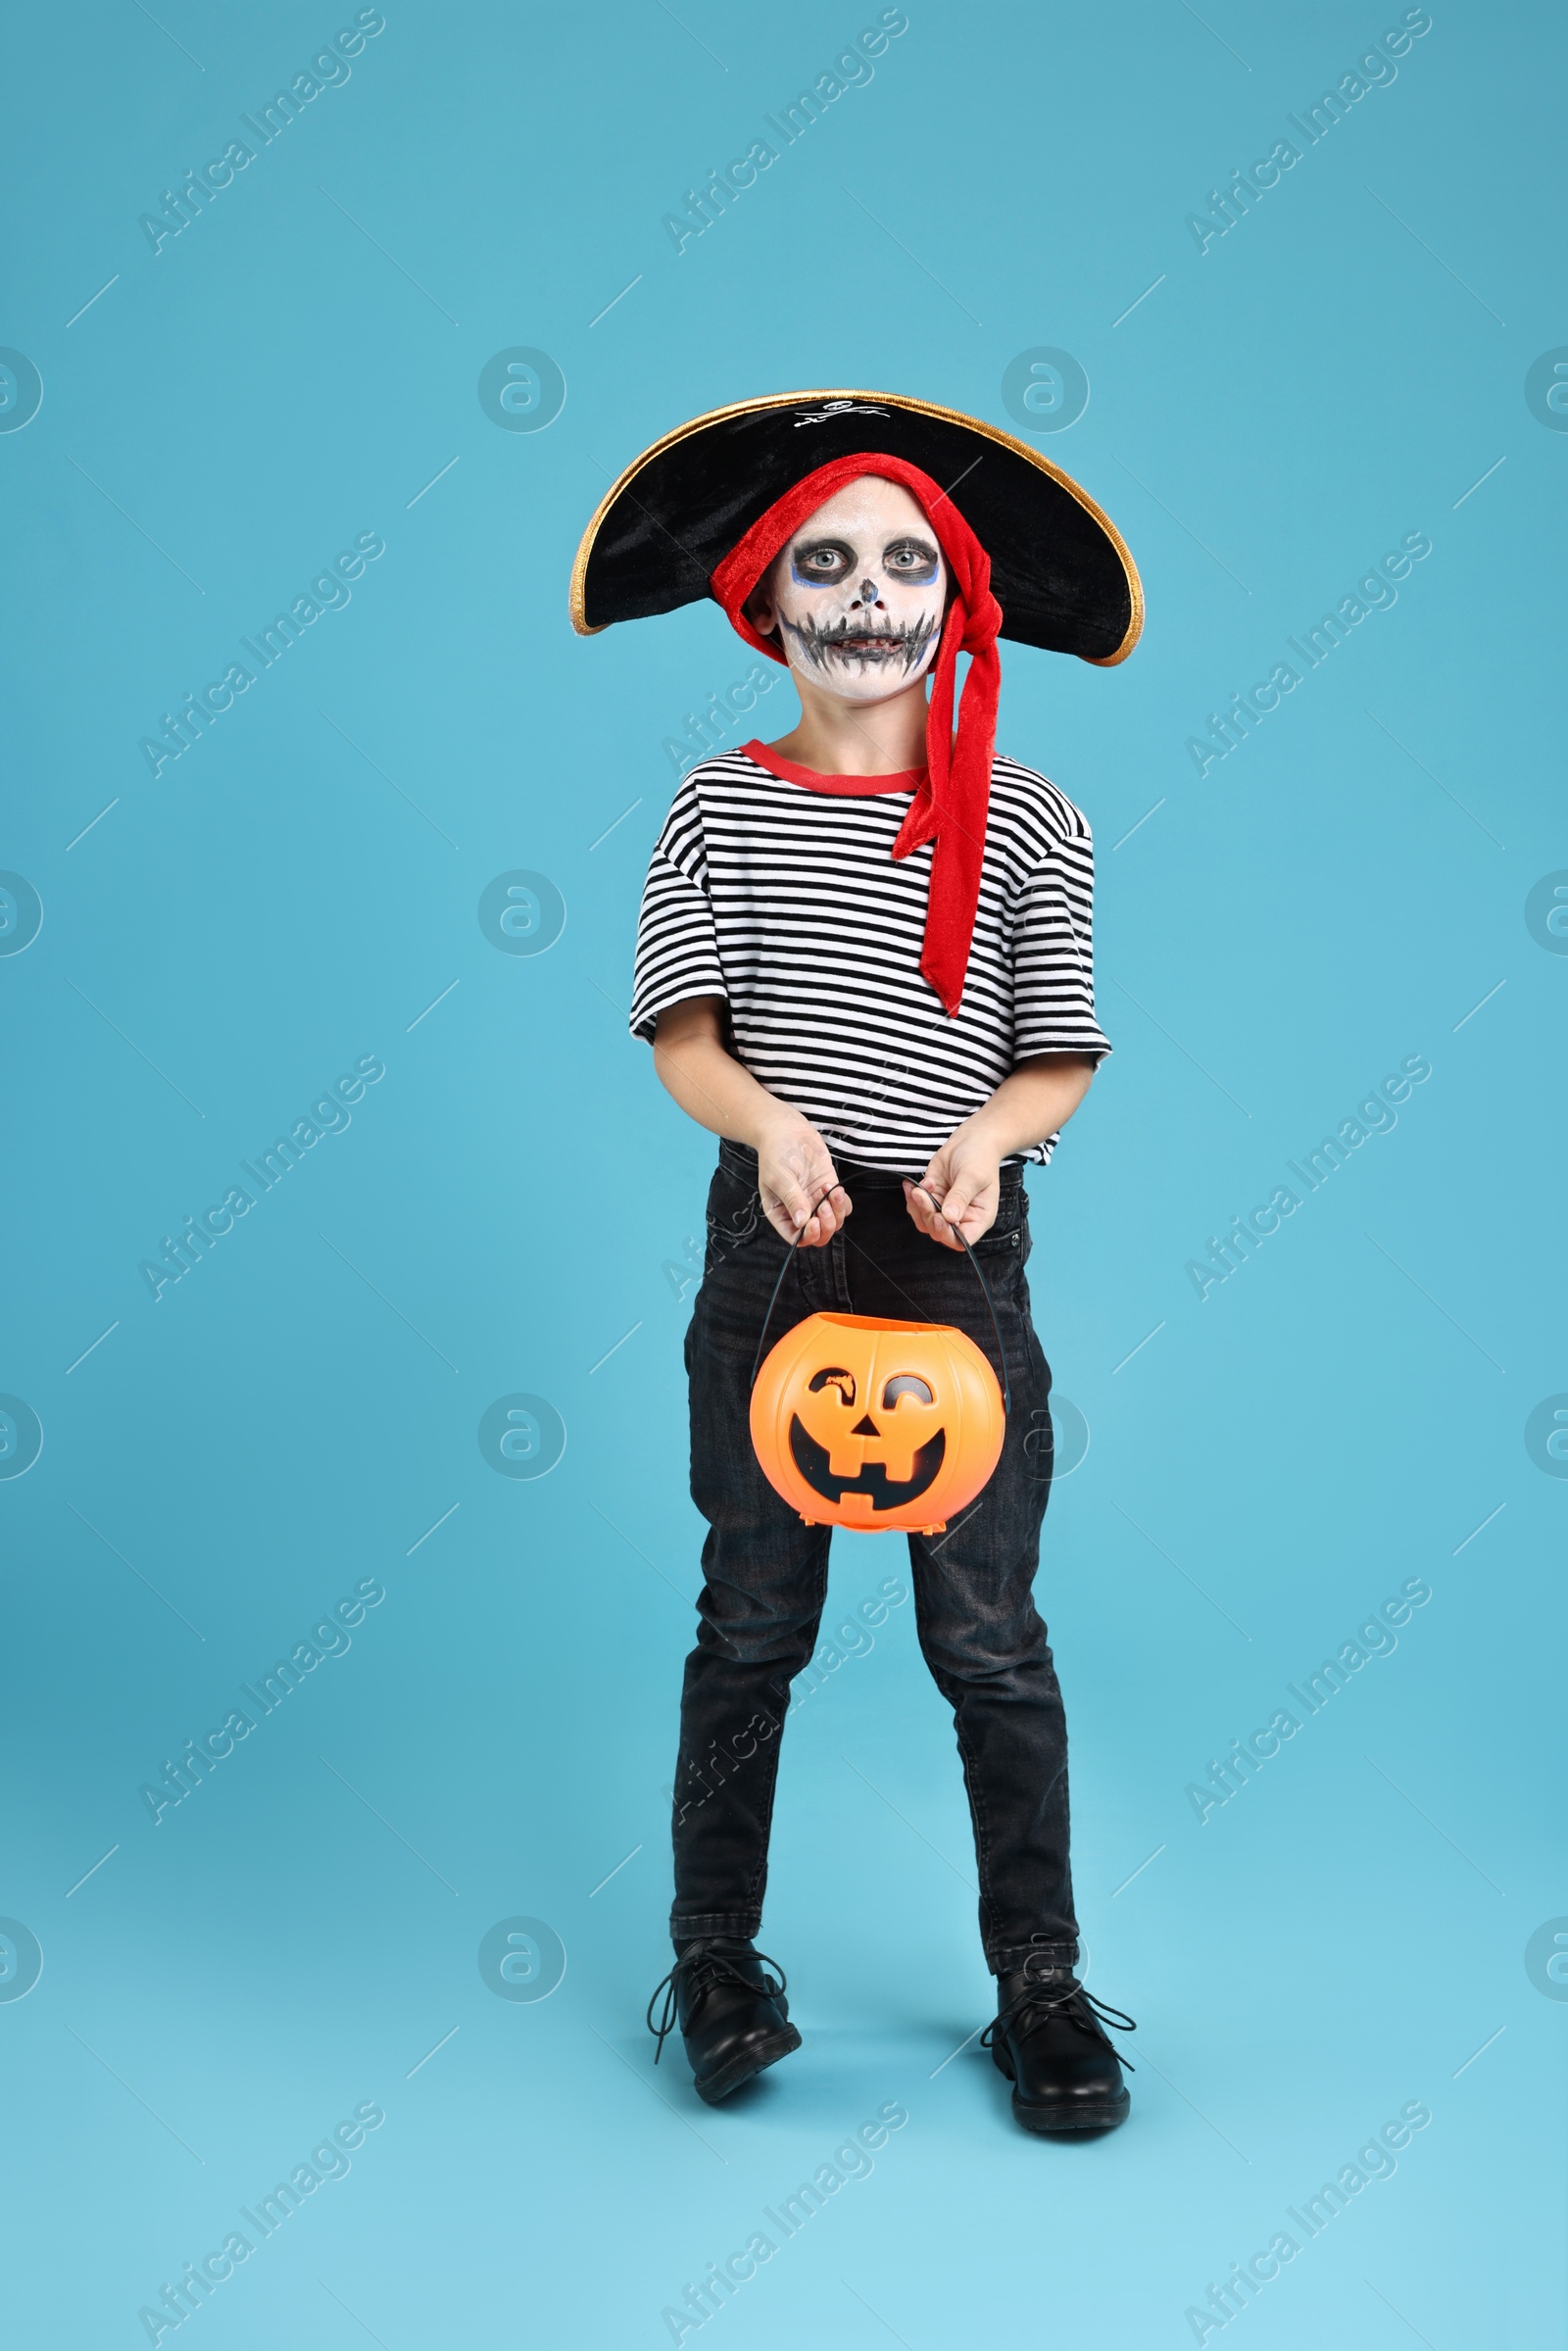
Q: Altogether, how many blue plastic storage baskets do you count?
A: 0